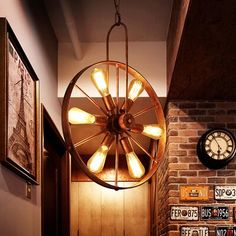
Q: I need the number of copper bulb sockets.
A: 6